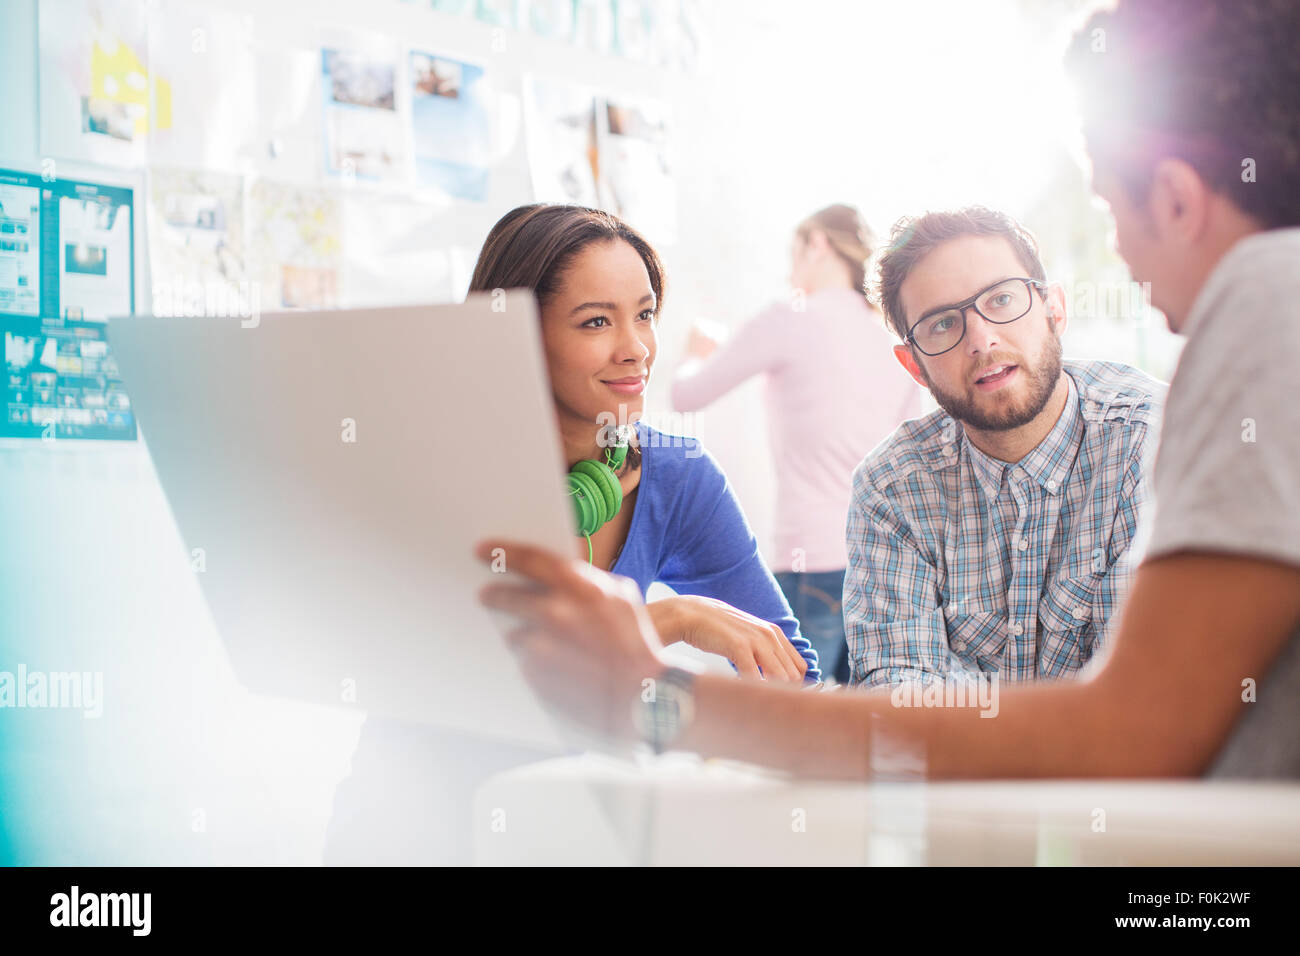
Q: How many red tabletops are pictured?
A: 0